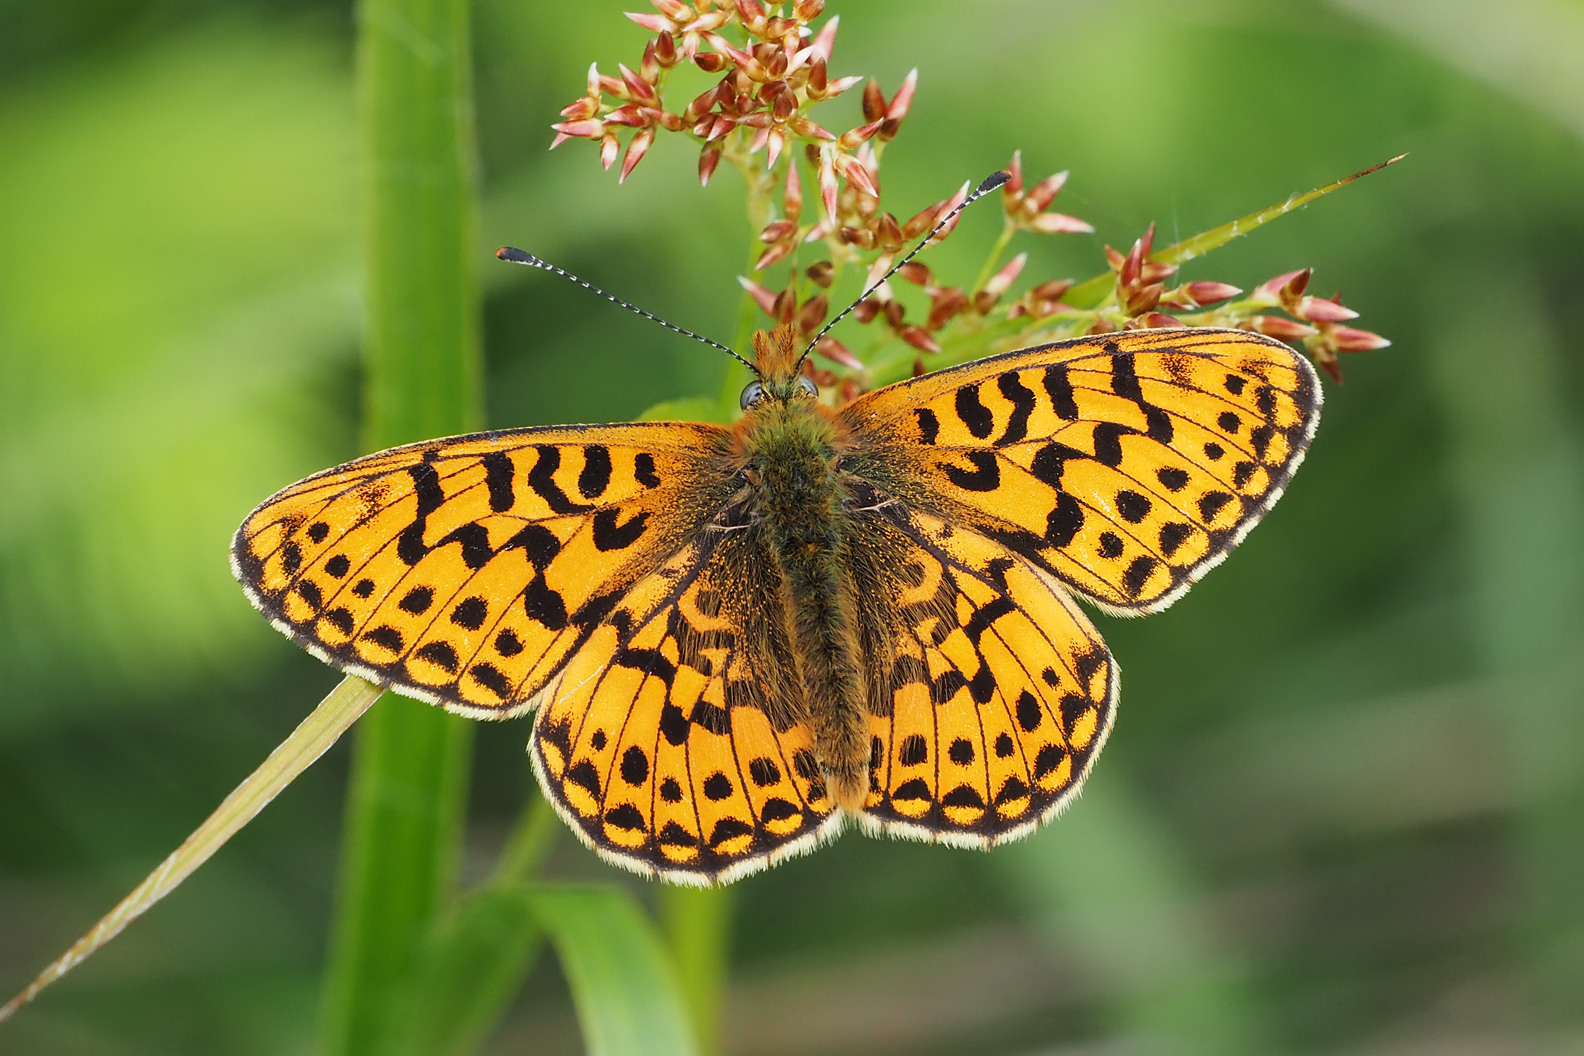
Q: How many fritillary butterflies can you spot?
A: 1